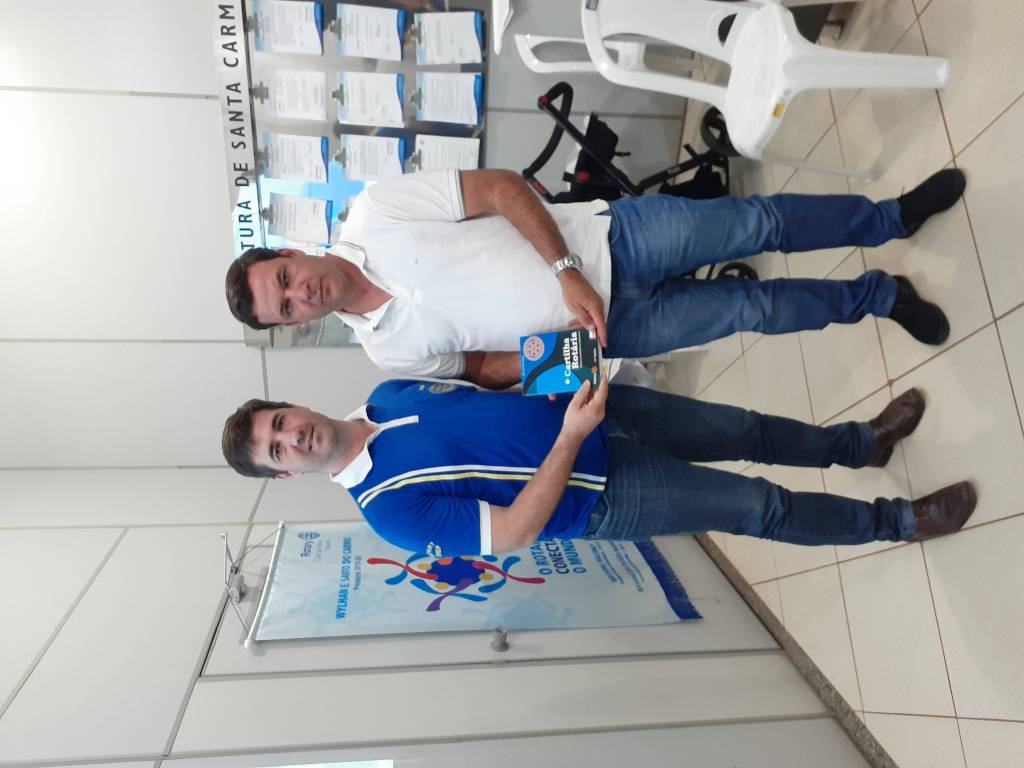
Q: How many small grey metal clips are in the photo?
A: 11